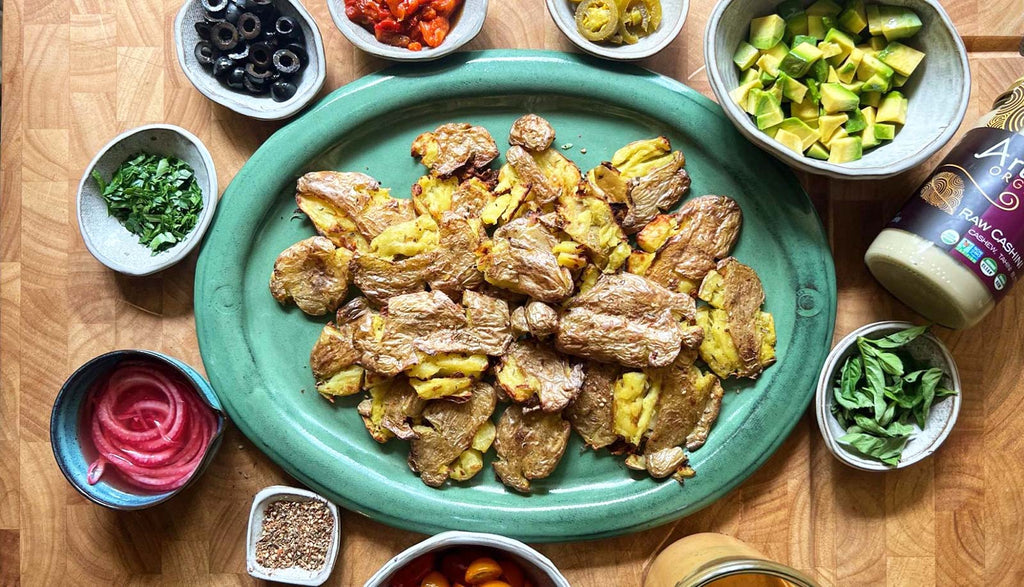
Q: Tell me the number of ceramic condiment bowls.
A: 9